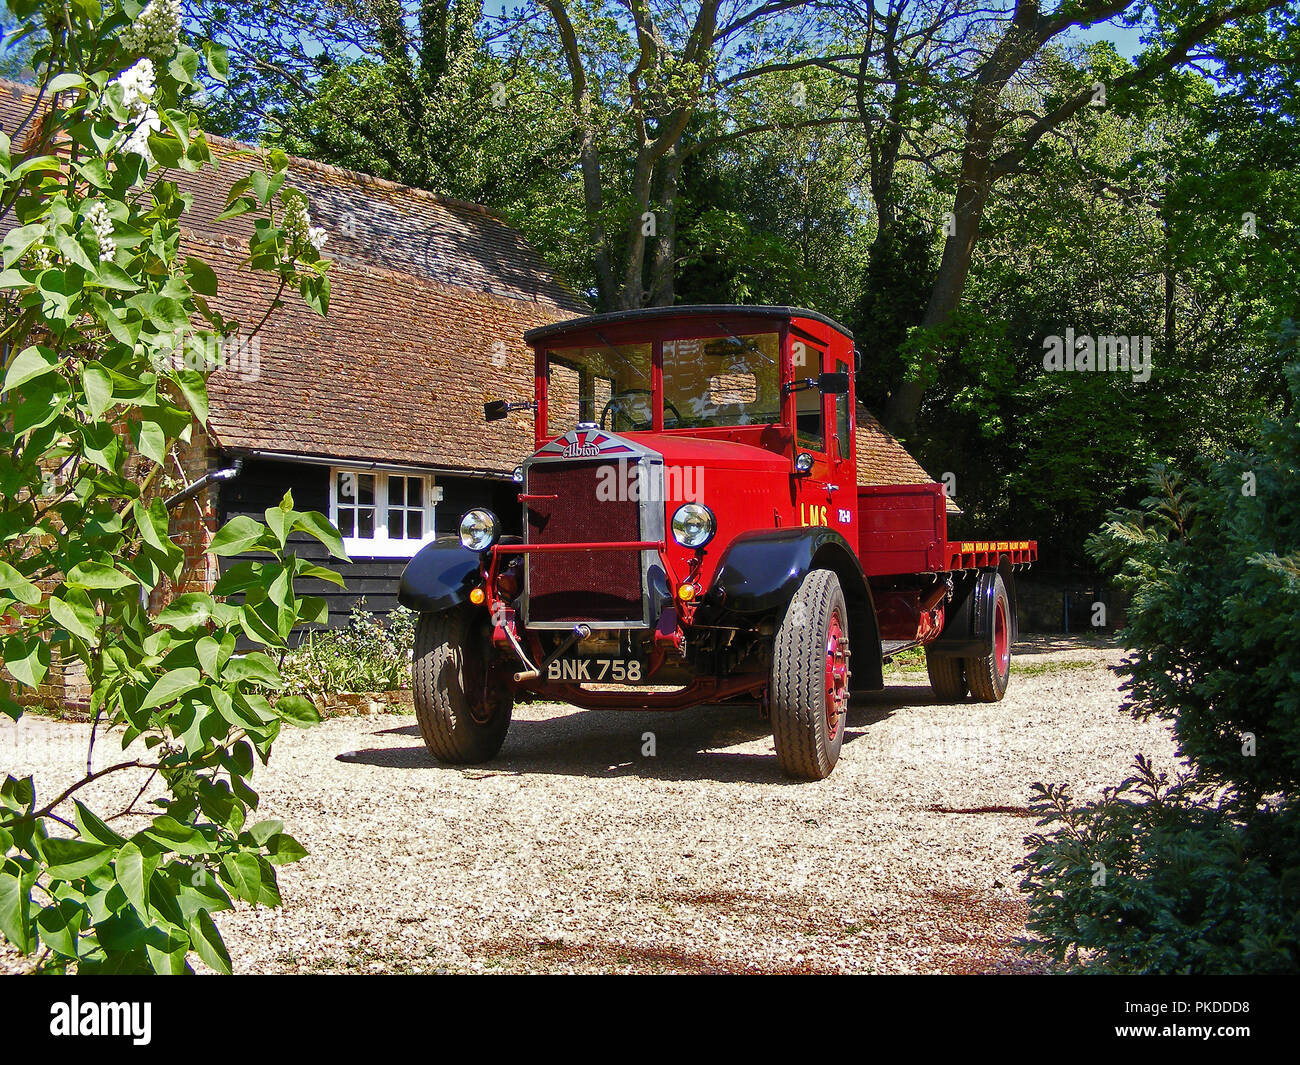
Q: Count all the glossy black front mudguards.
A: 2